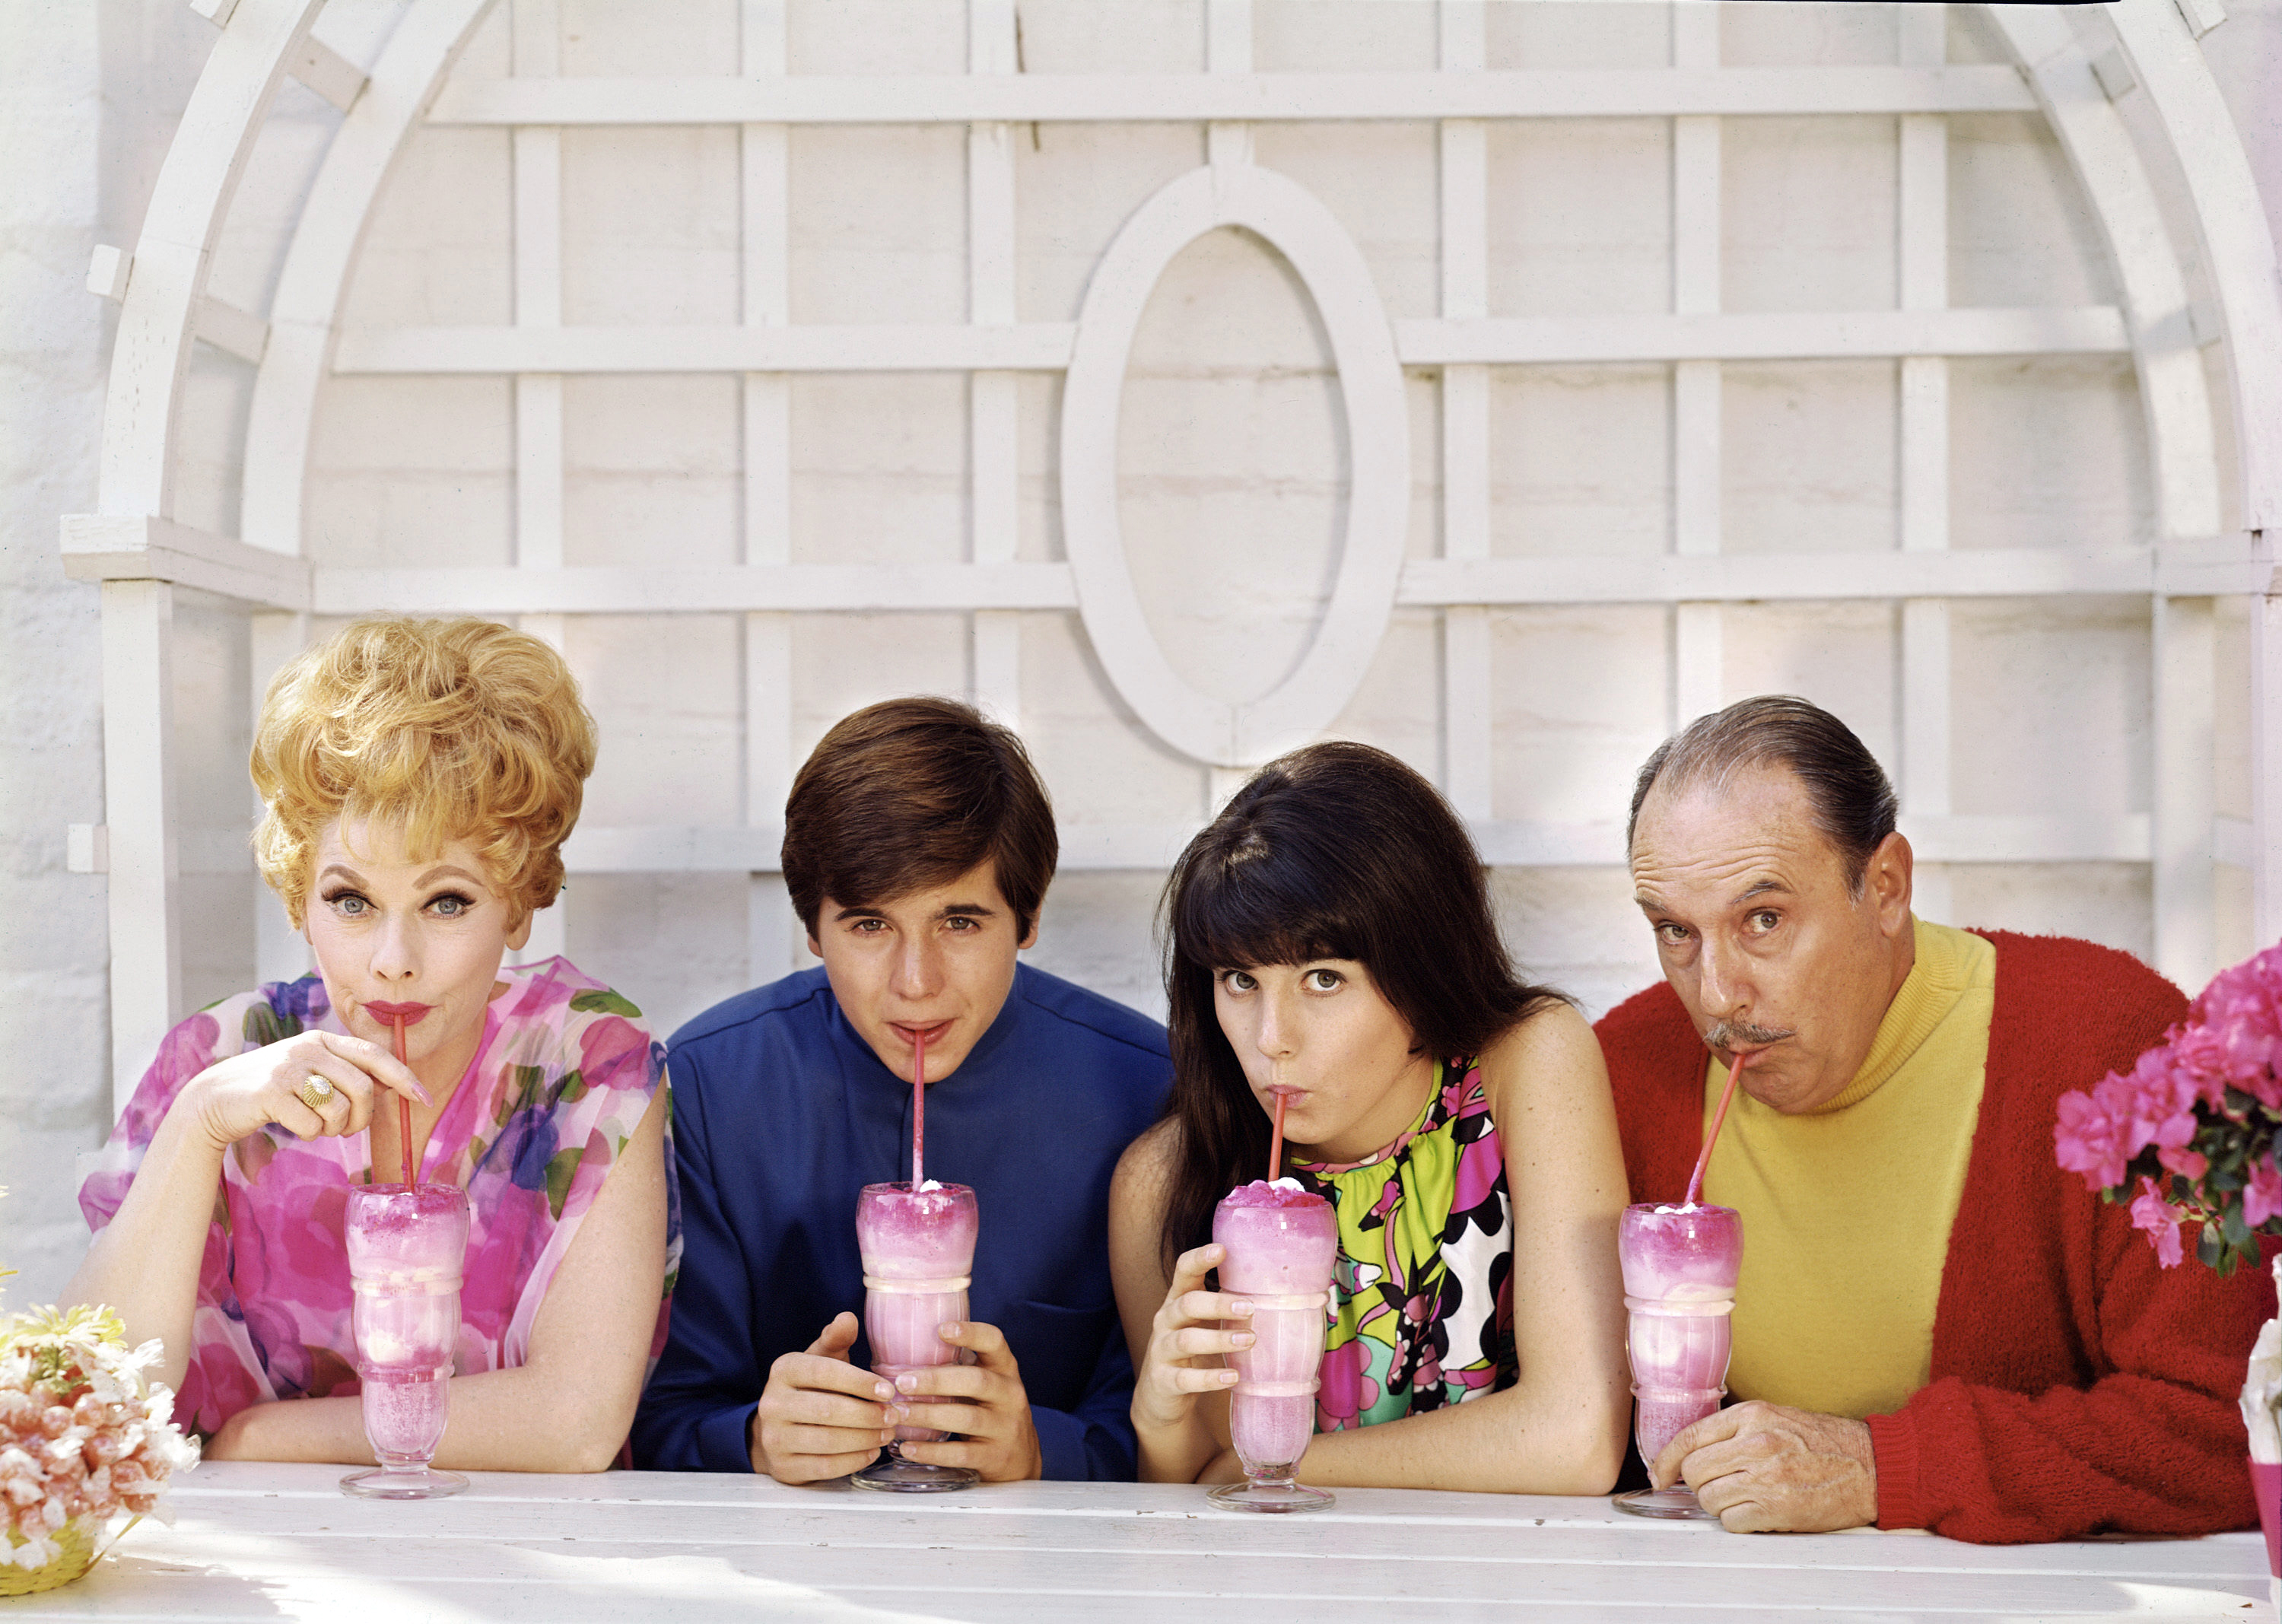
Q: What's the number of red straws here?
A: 4